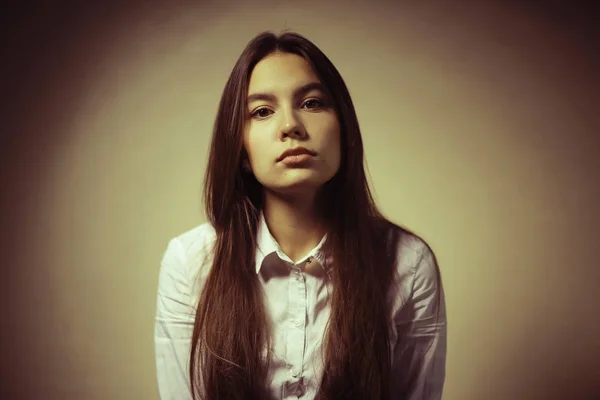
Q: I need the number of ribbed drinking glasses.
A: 0